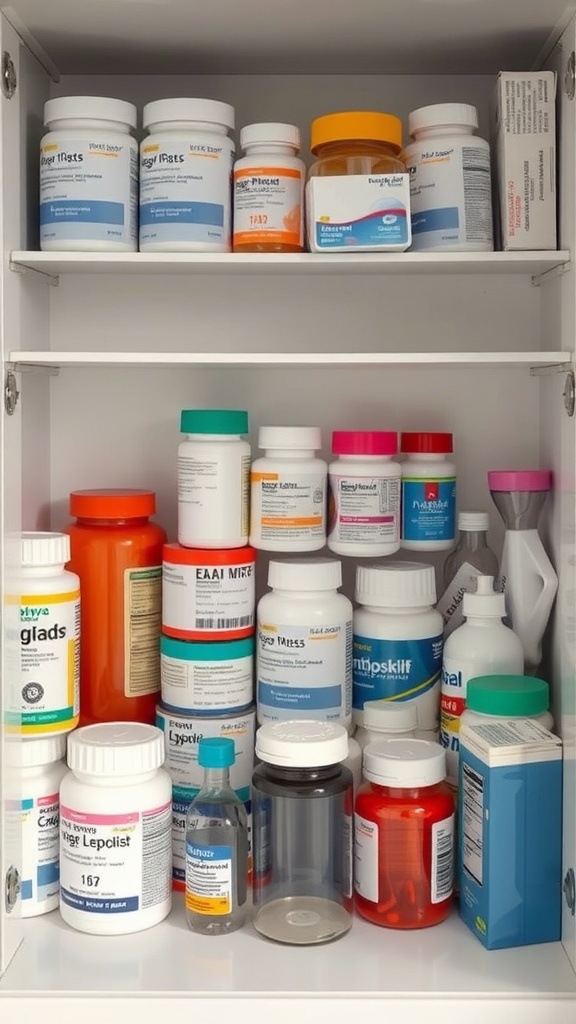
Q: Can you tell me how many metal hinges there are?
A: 6